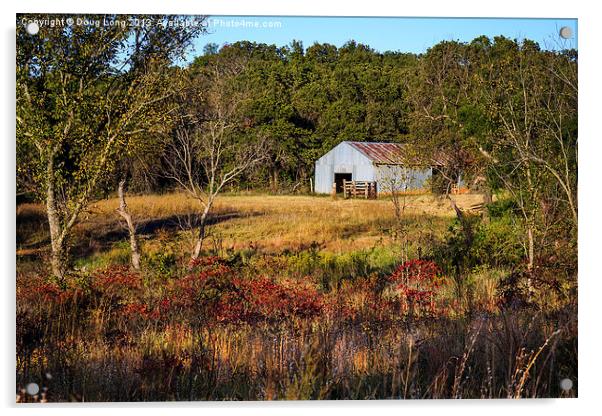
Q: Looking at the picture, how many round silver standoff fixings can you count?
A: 4